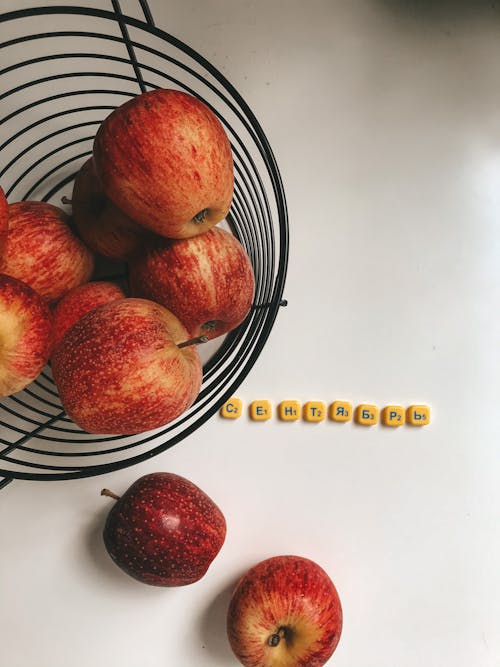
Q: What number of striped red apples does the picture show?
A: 10